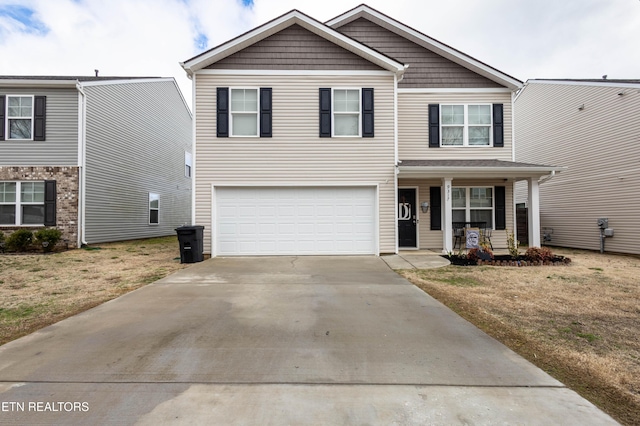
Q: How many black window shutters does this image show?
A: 11